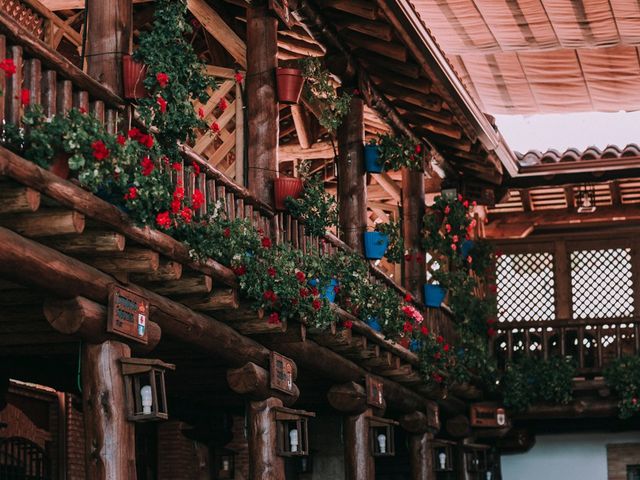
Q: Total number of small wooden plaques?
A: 5